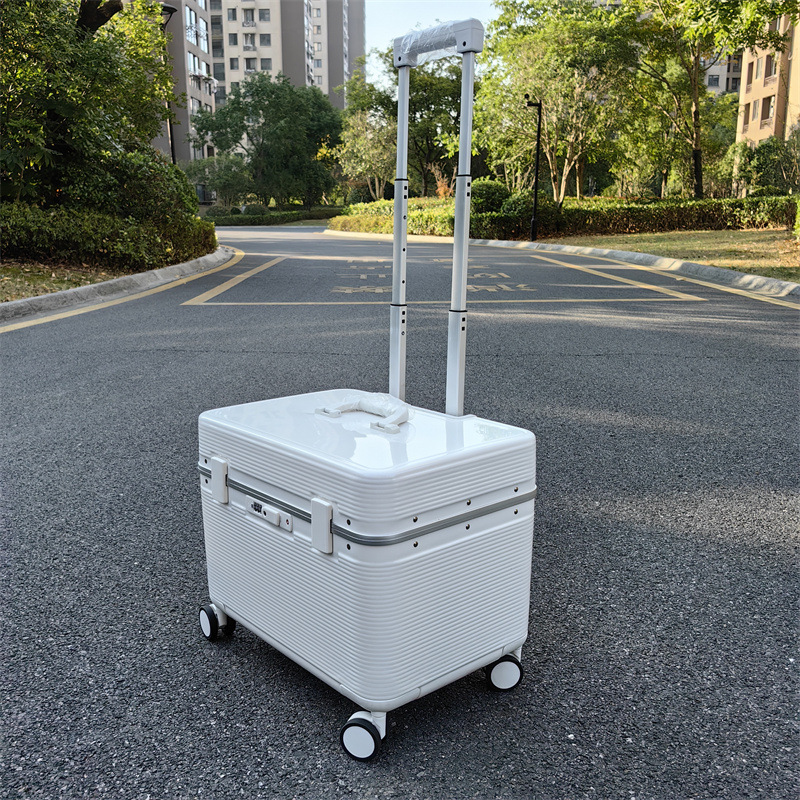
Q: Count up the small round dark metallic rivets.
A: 10